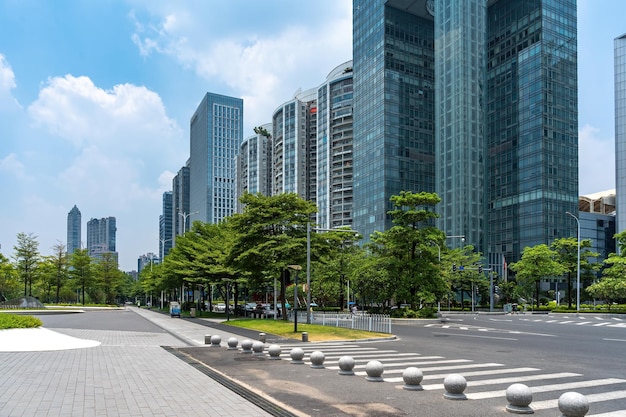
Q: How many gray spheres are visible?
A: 13